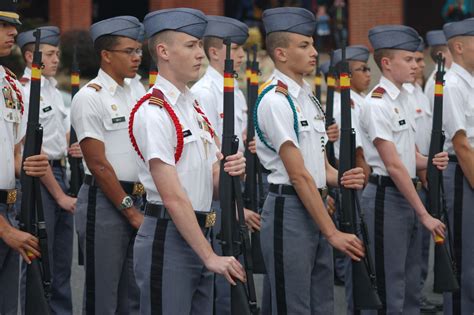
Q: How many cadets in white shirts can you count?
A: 11